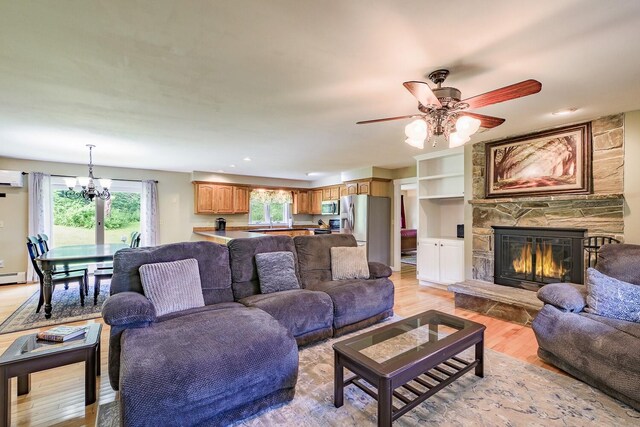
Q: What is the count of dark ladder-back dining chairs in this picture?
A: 4